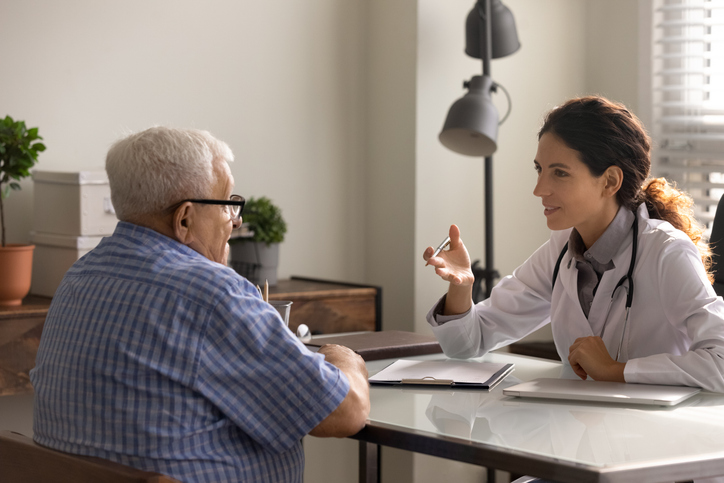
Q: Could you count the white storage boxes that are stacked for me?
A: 2